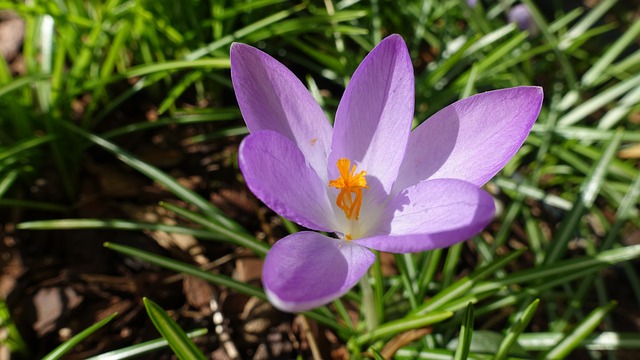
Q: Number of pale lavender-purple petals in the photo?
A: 6